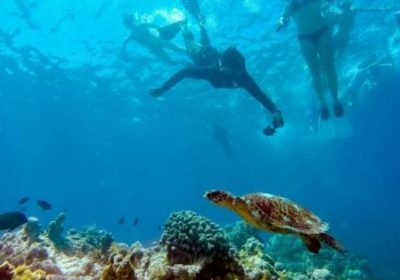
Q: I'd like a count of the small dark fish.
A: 5